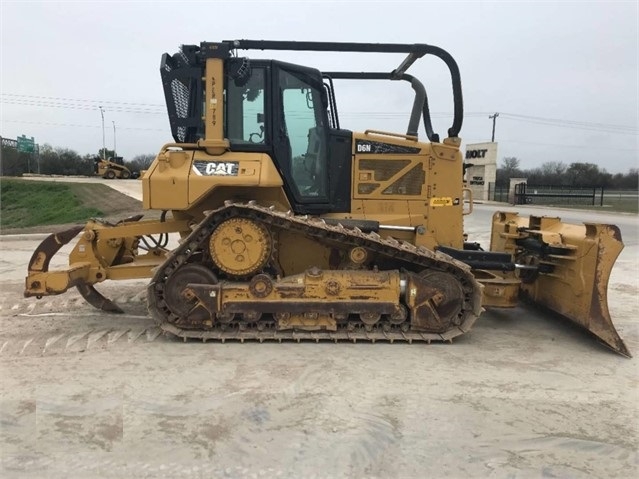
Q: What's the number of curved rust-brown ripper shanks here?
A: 2